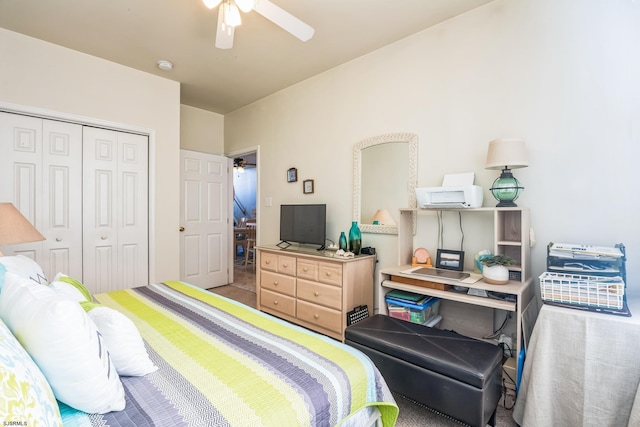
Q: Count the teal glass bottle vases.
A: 2